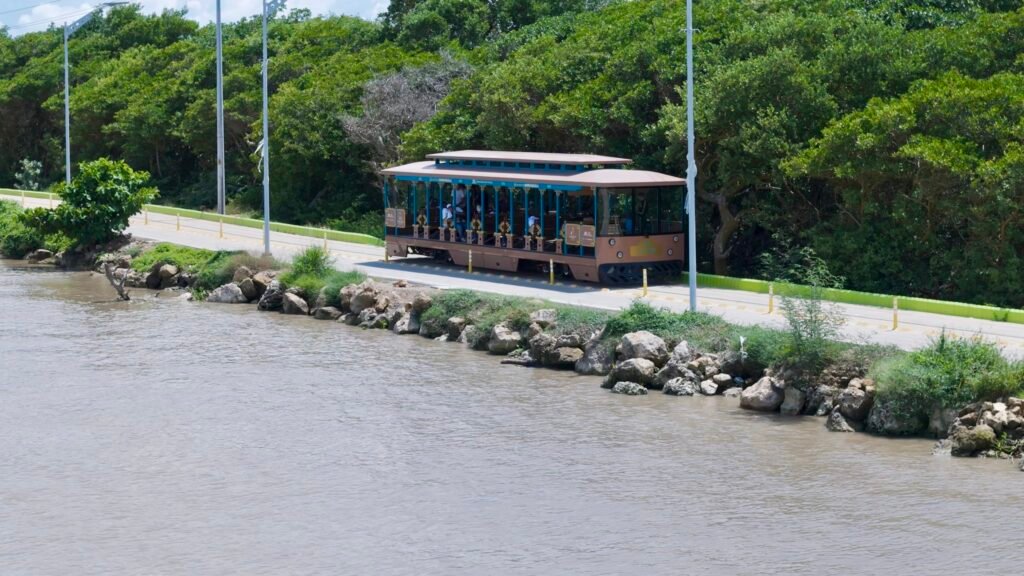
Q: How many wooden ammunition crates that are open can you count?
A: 0